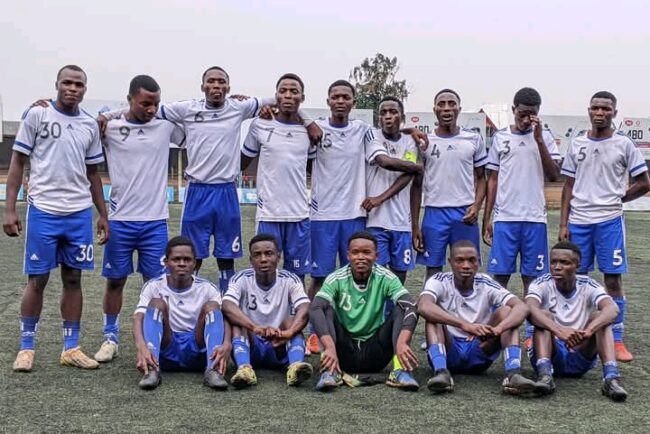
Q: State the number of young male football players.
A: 14